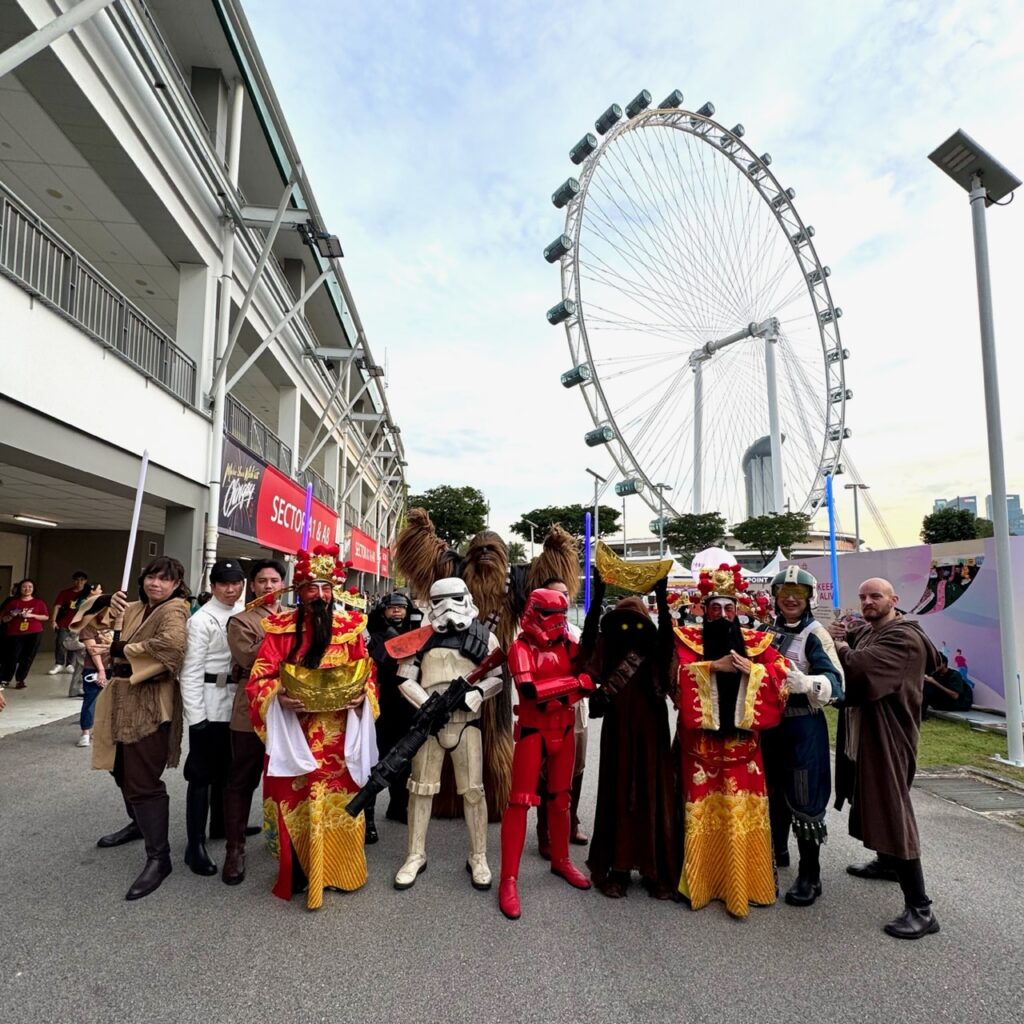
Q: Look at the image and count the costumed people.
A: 13